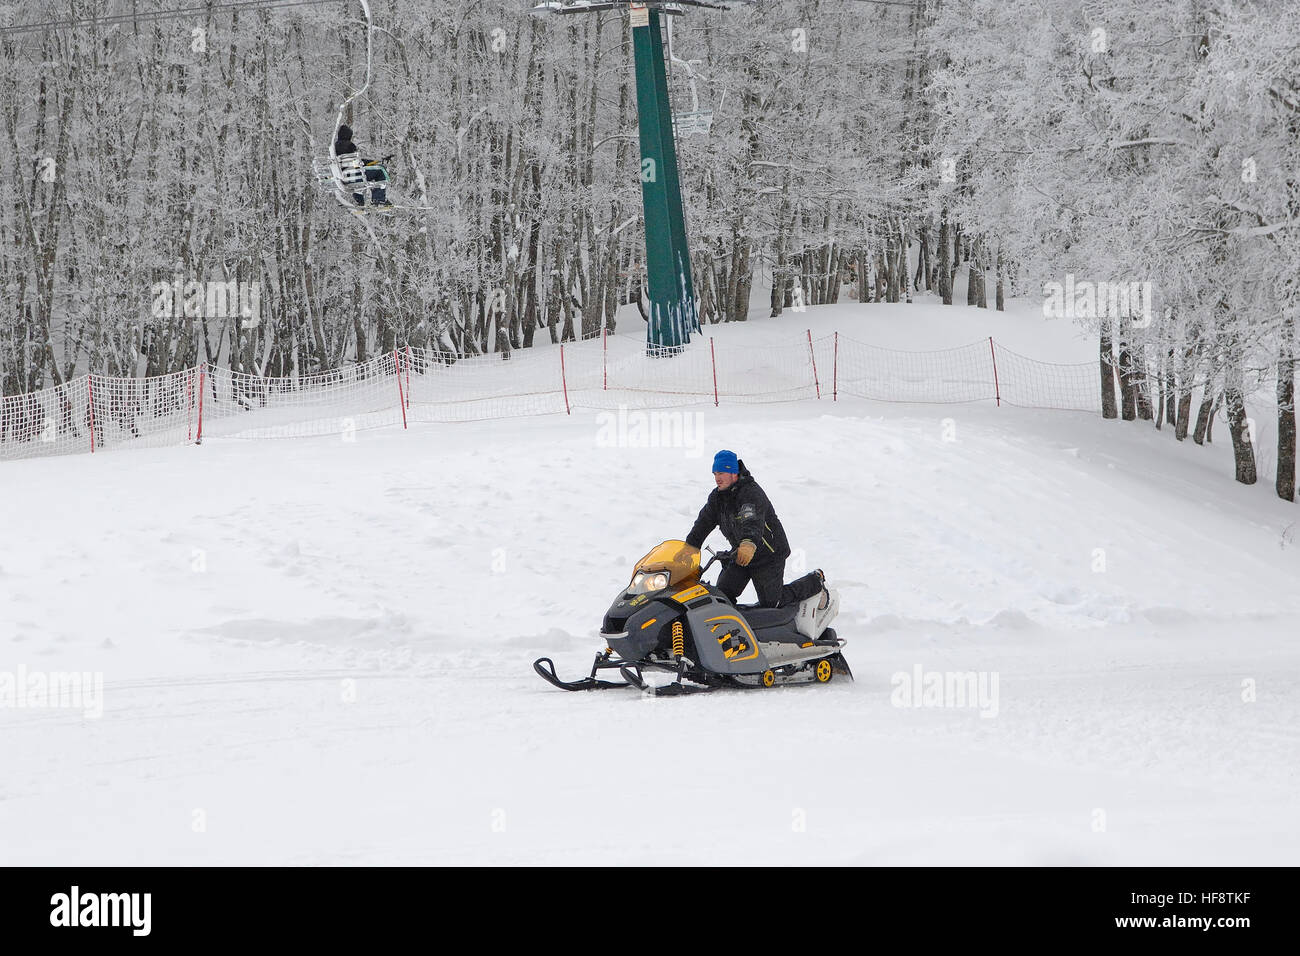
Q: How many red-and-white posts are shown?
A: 11